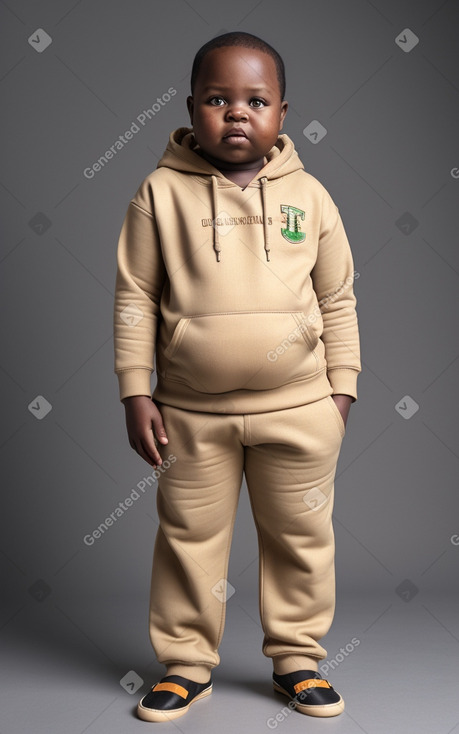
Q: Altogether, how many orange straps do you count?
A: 2